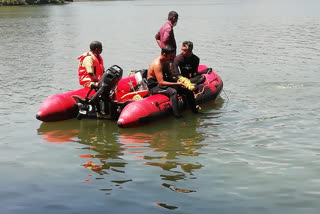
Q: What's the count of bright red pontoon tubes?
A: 2